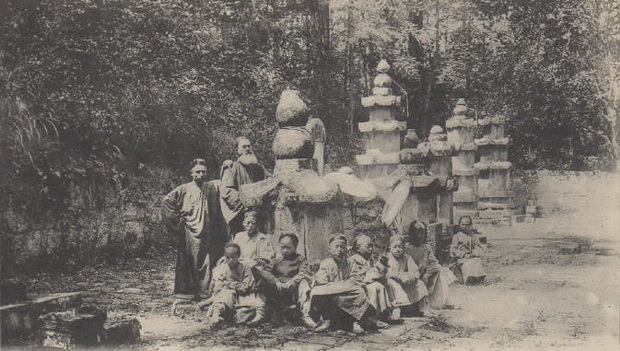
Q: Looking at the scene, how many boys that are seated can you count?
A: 8